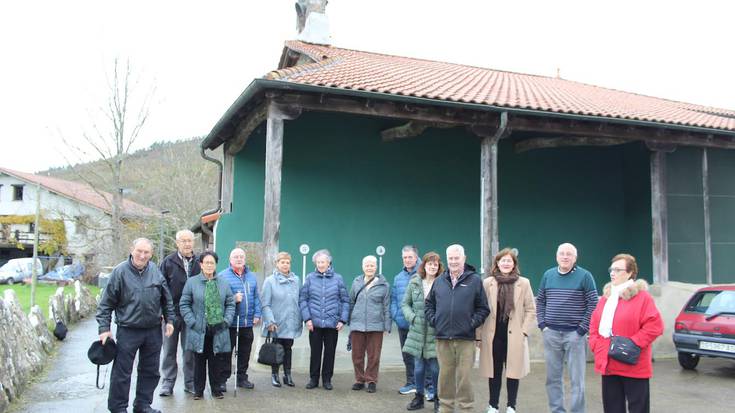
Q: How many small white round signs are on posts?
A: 2